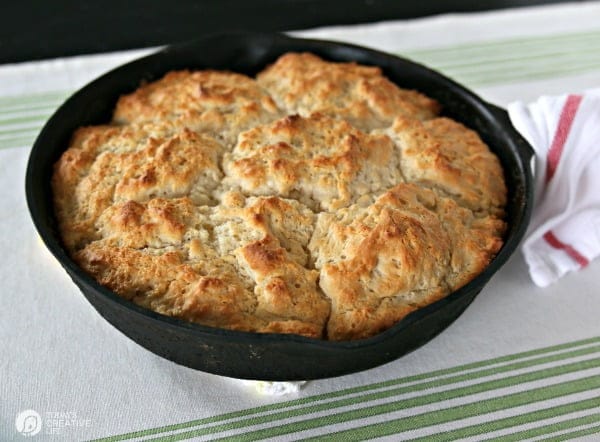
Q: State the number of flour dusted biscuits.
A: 7